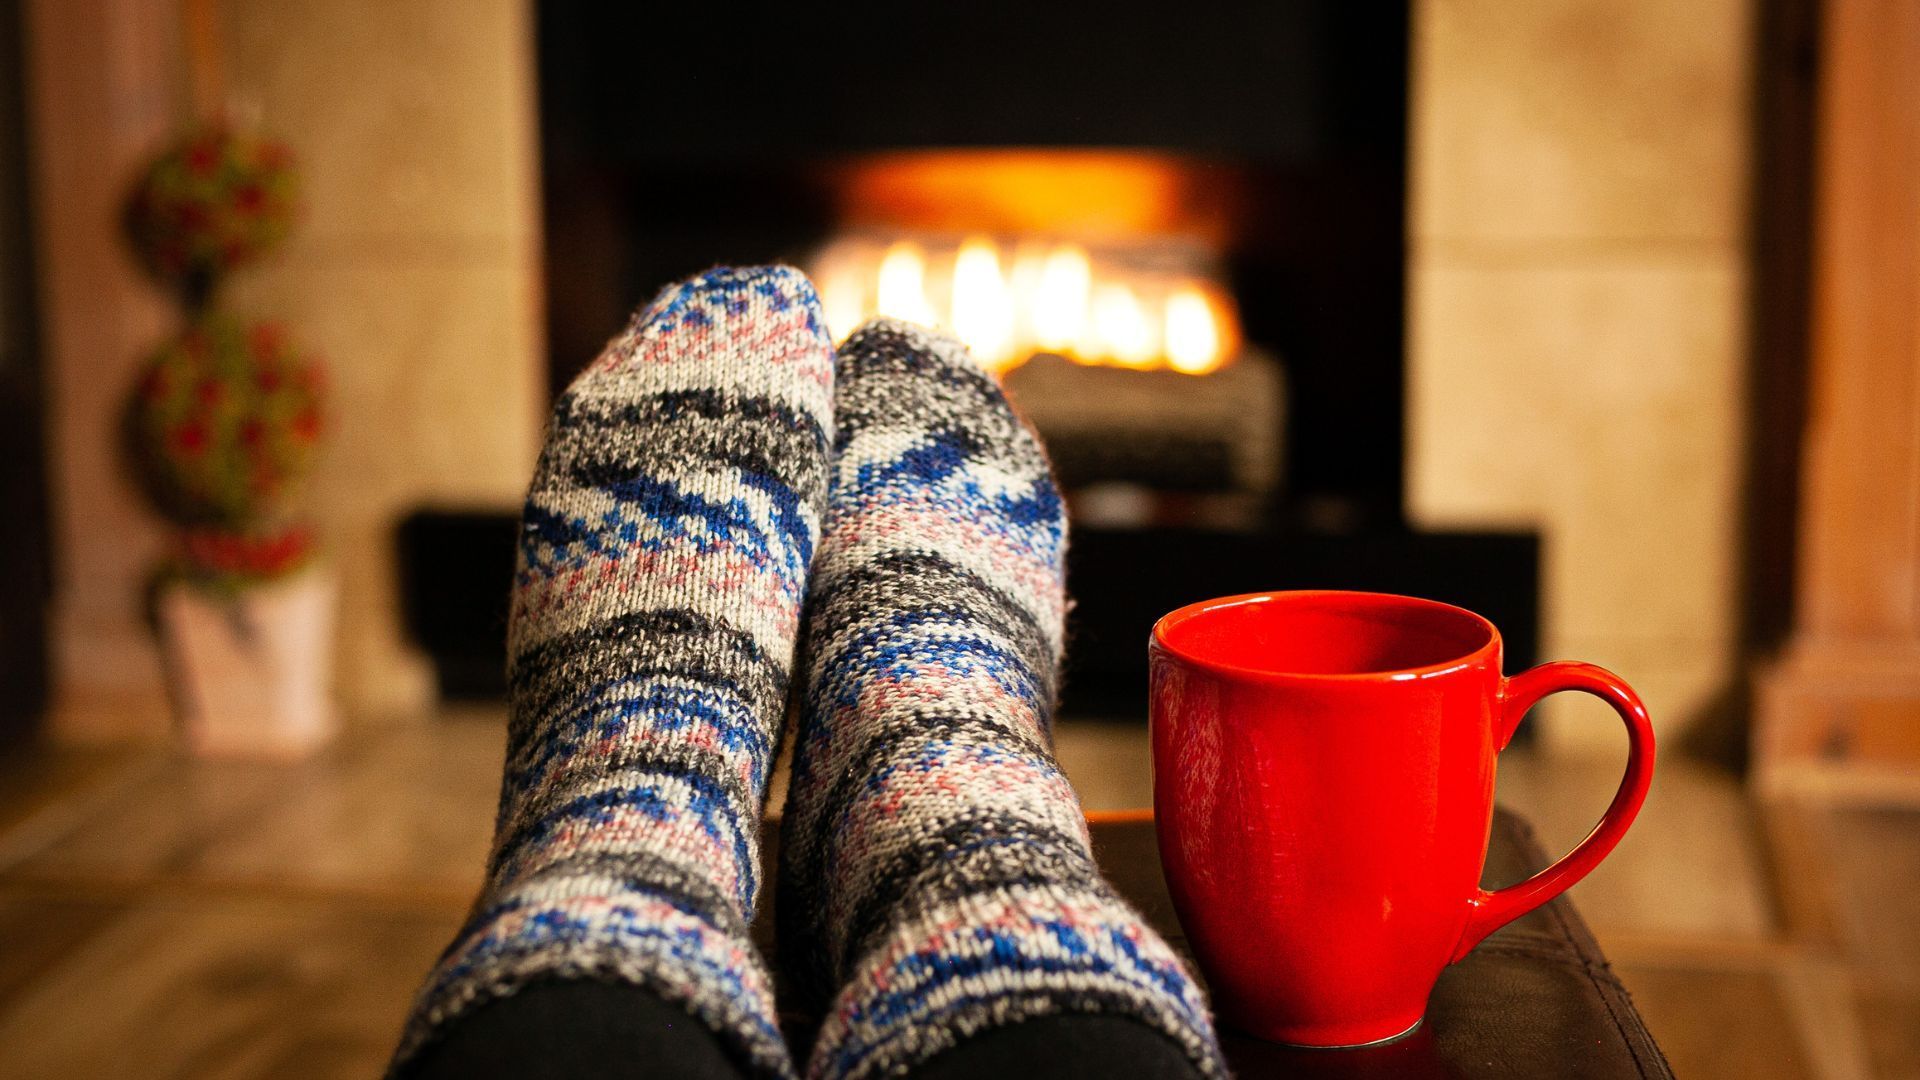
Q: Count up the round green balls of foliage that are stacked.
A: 2